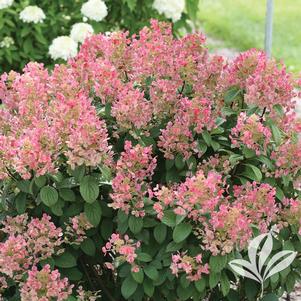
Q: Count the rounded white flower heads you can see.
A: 6